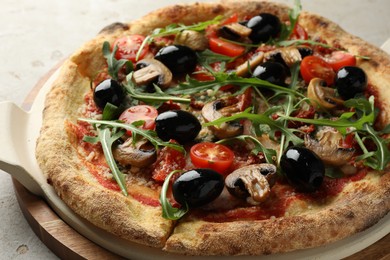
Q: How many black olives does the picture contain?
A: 8